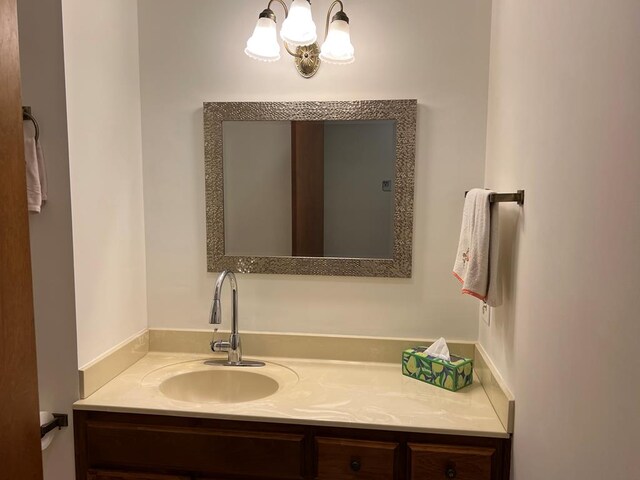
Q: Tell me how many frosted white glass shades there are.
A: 3